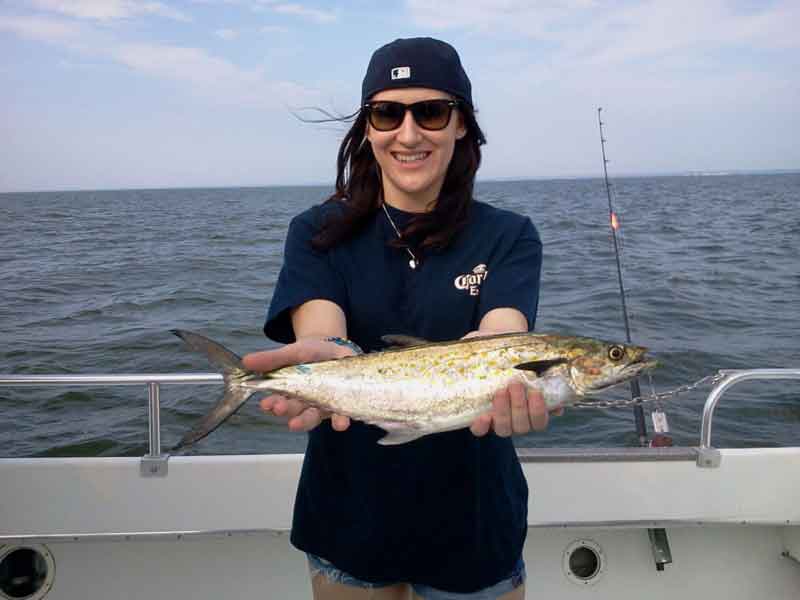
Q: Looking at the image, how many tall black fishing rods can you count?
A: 1